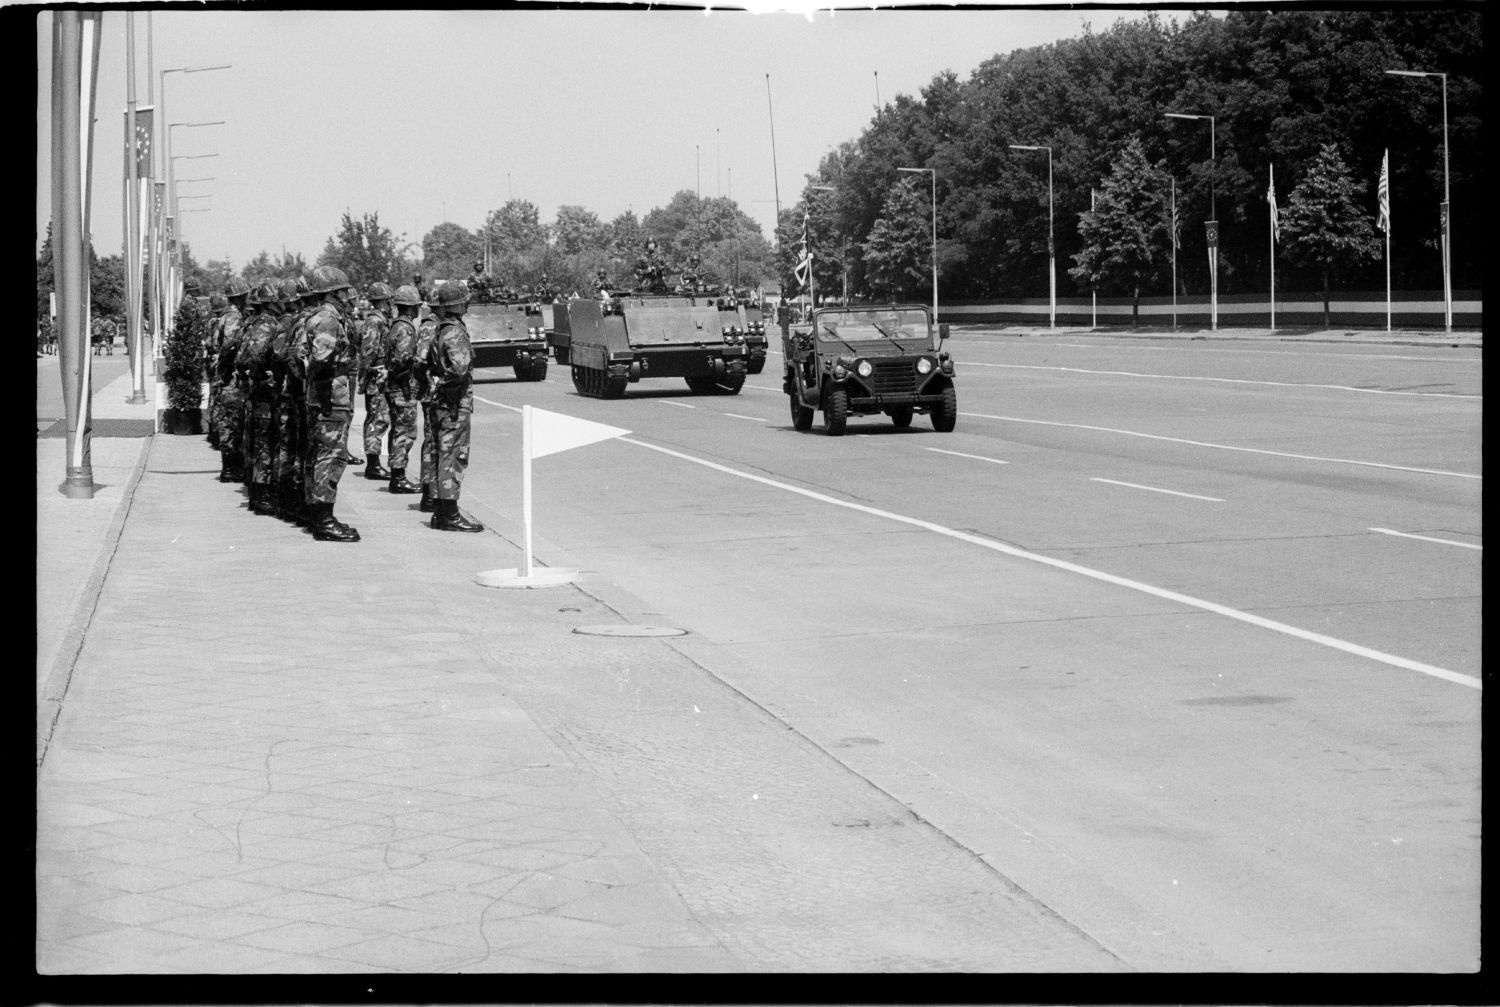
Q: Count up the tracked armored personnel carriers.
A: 4